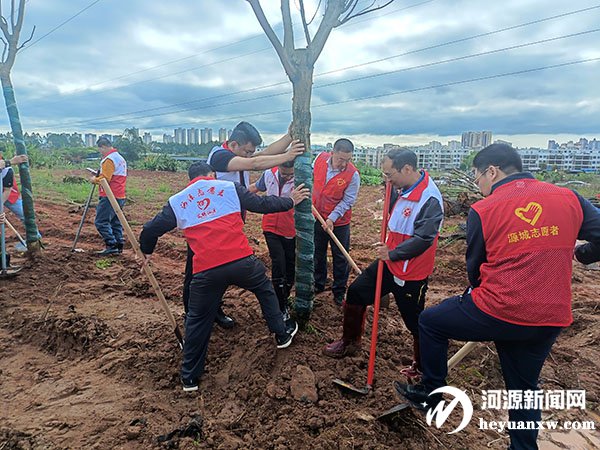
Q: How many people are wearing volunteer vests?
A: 8